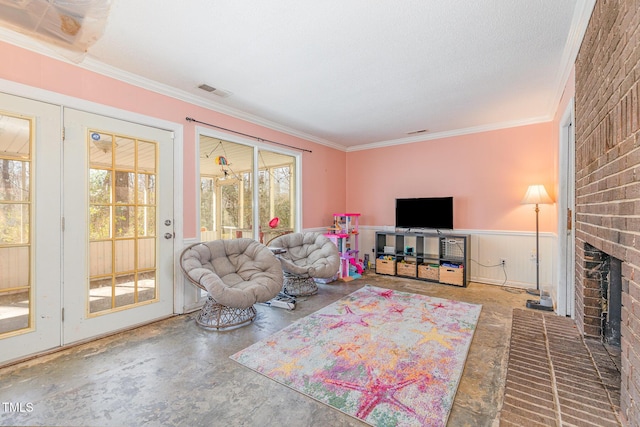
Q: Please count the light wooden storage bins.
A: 4